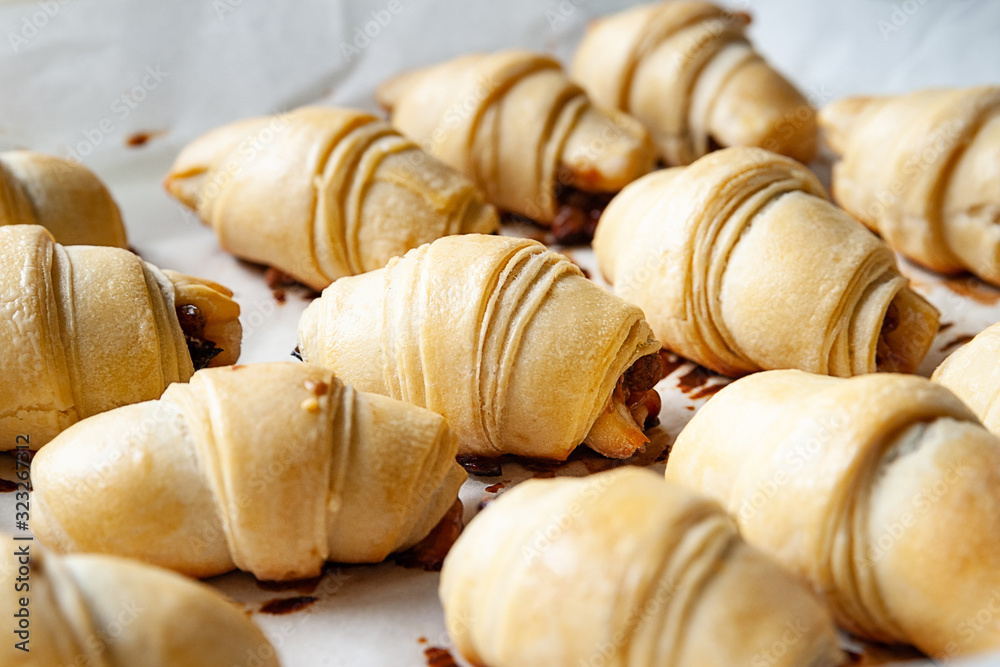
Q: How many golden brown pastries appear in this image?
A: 13